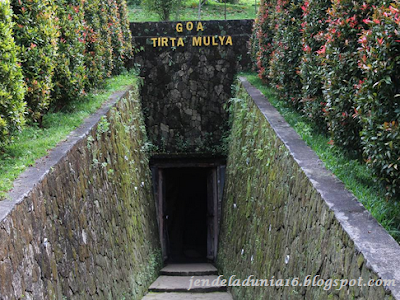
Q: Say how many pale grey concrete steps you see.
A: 3